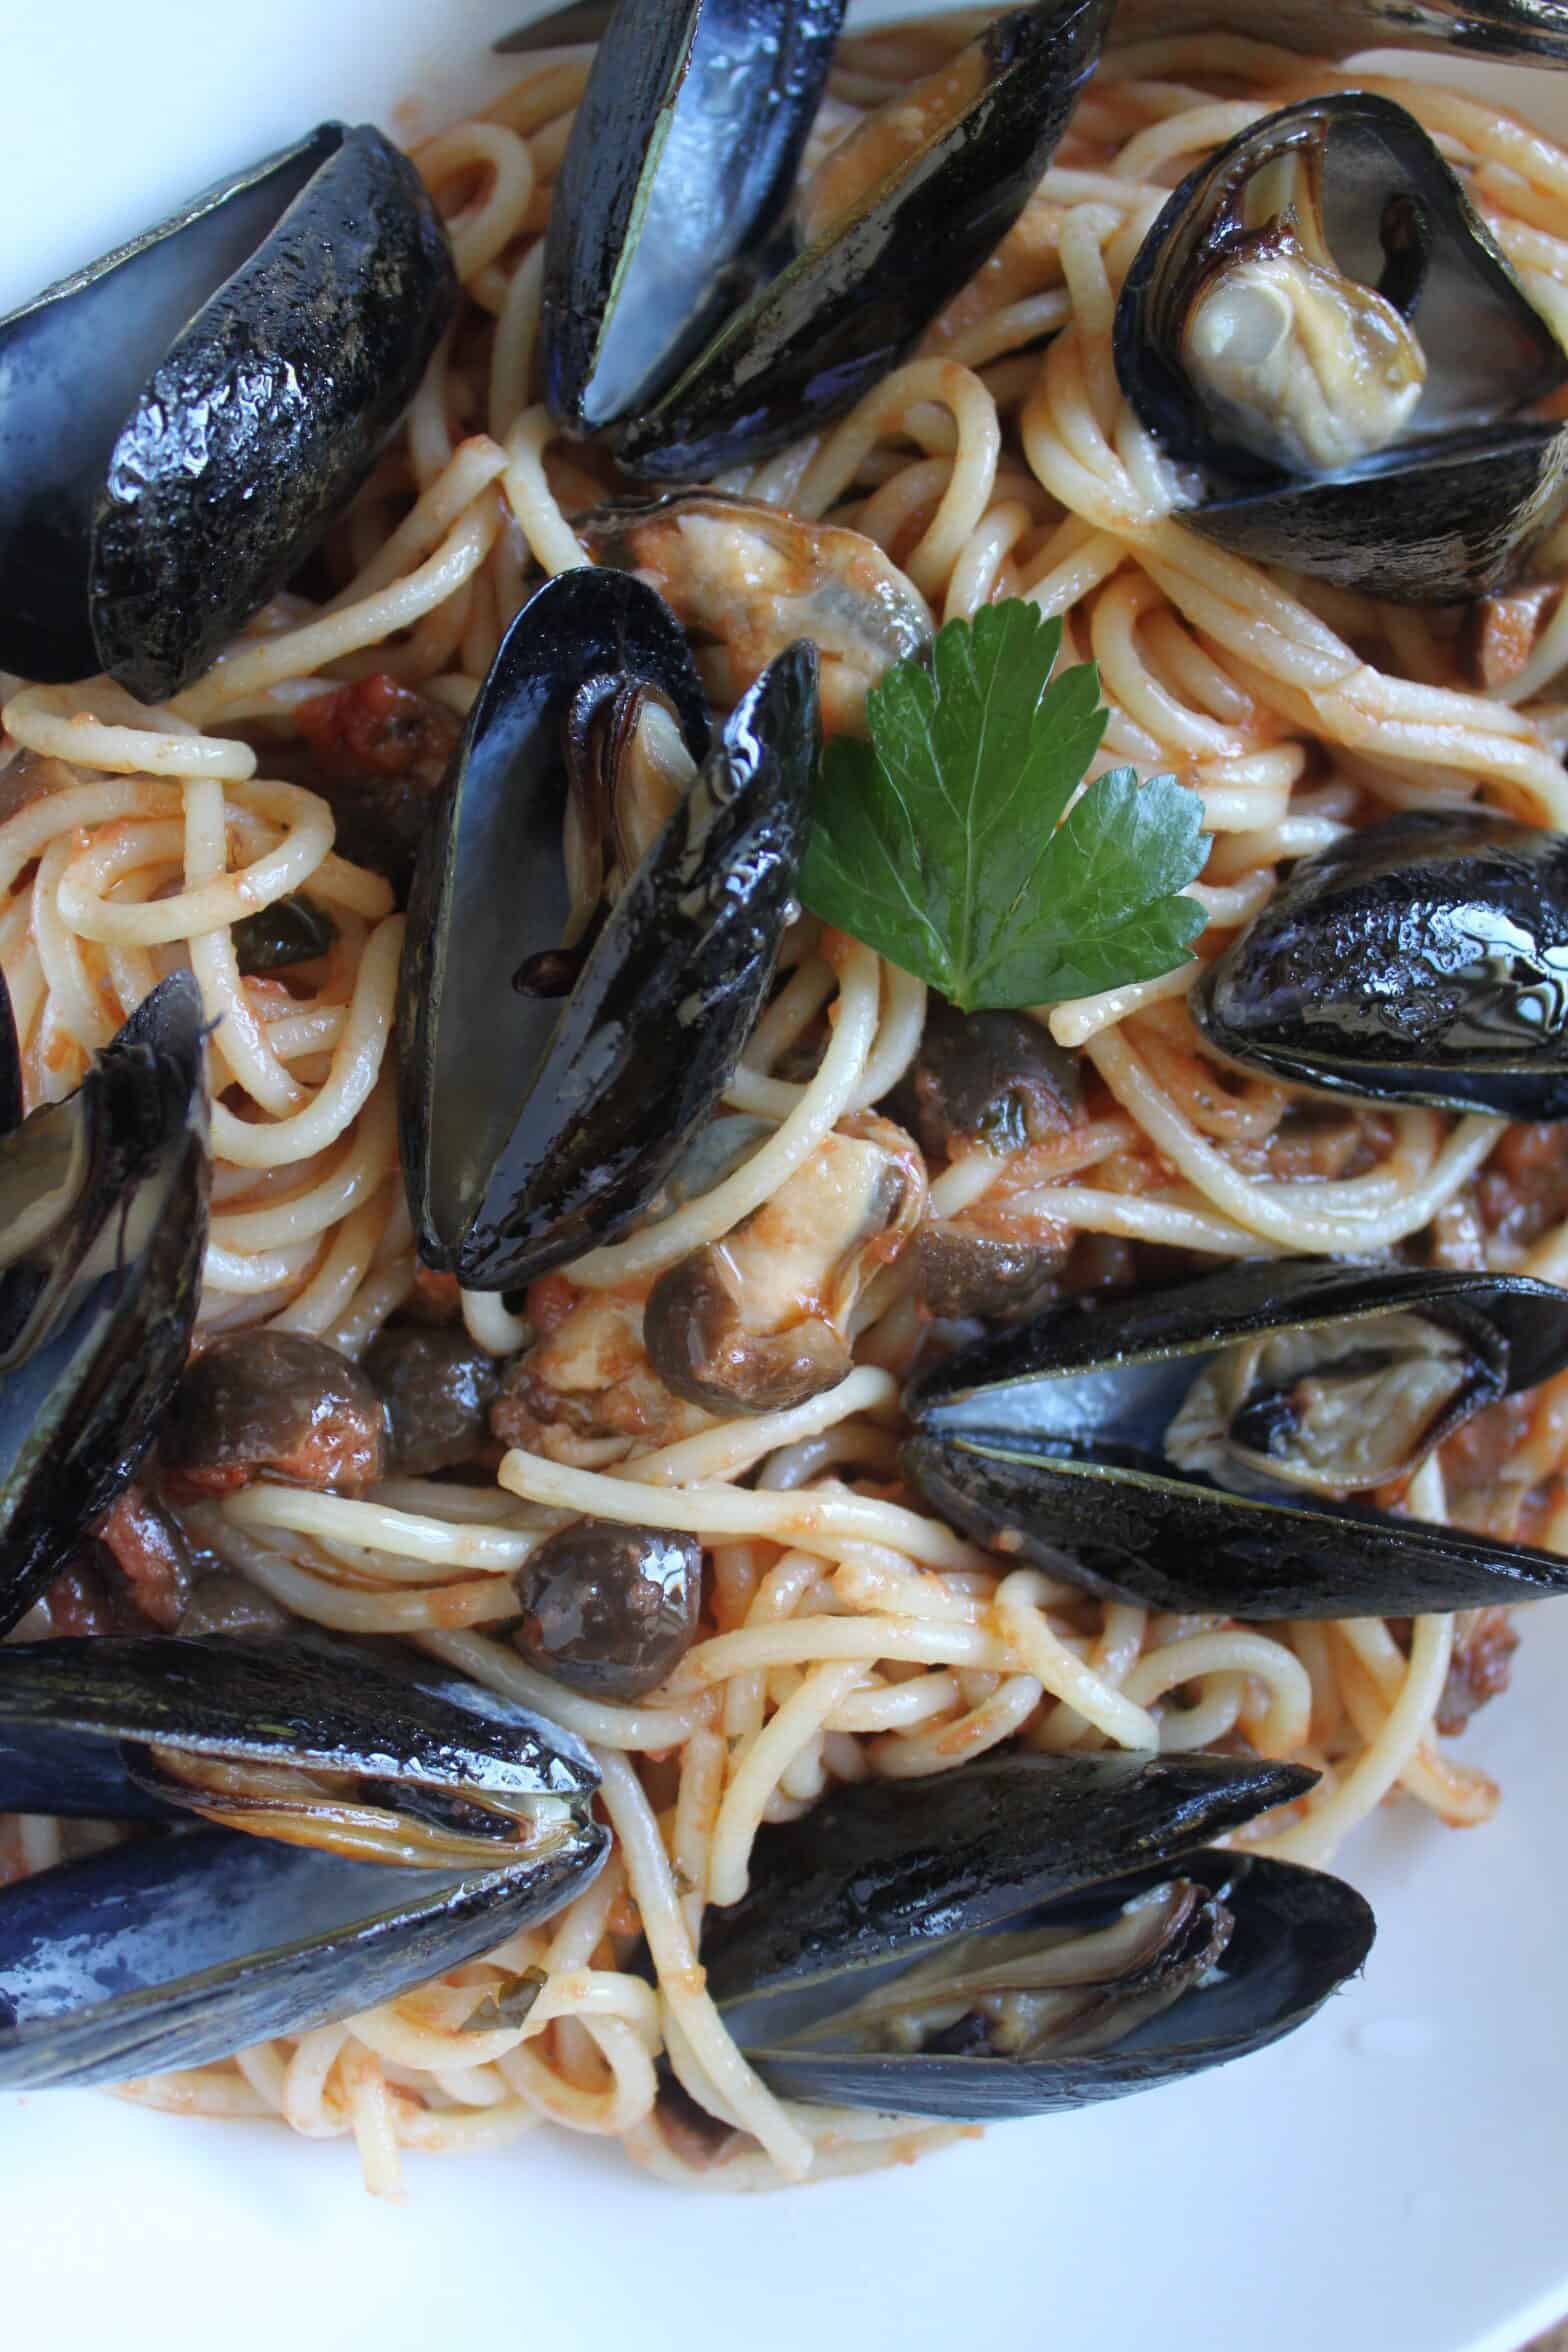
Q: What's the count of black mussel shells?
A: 9